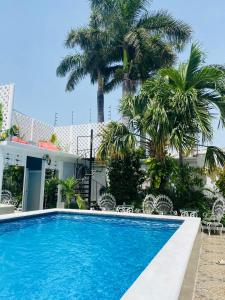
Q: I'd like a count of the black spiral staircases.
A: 1